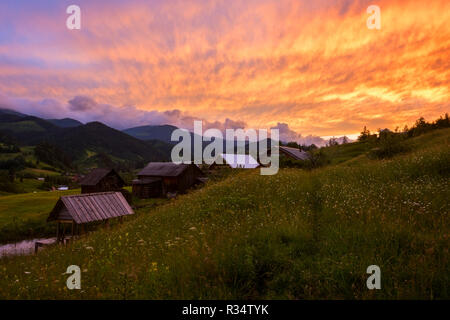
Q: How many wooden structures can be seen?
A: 5